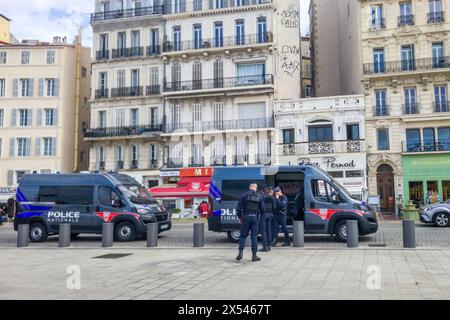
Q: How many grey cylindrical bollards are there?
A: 8